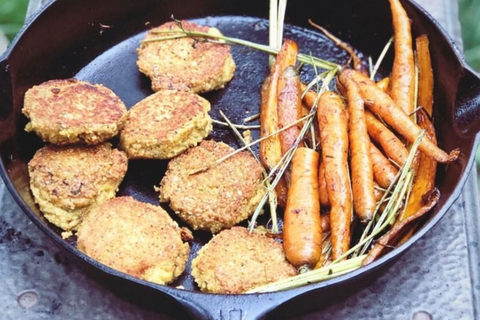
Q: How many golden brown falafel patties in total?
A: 7